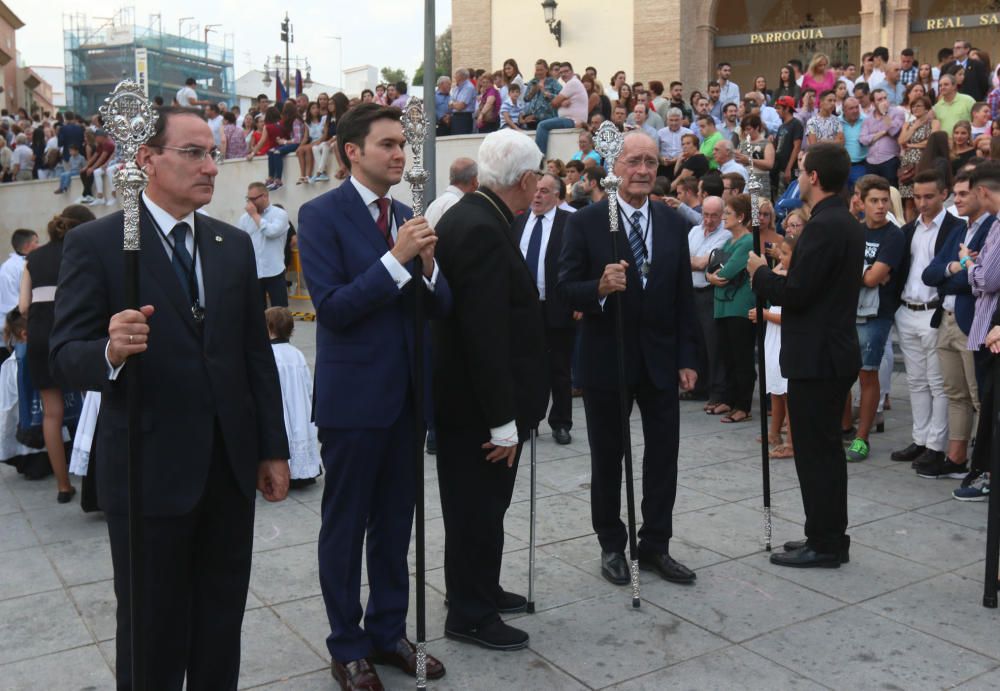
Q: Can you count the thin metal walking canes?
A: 1